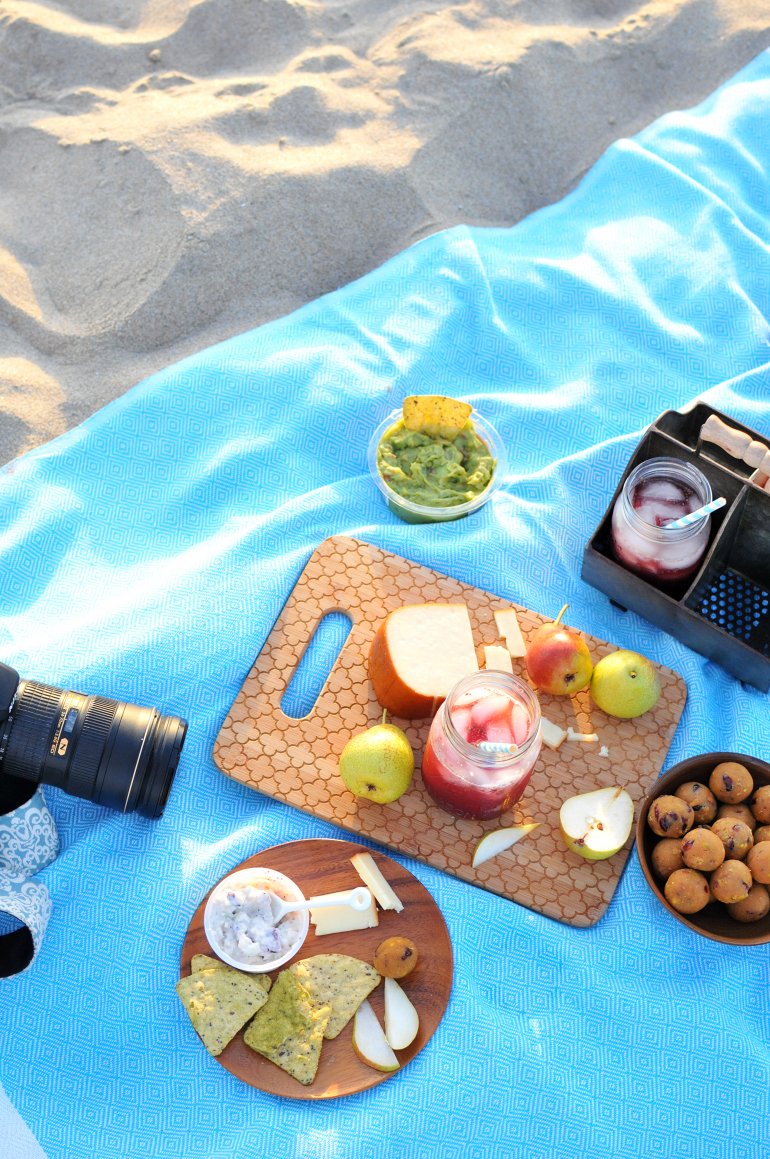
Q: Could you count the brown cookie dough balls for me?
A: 14